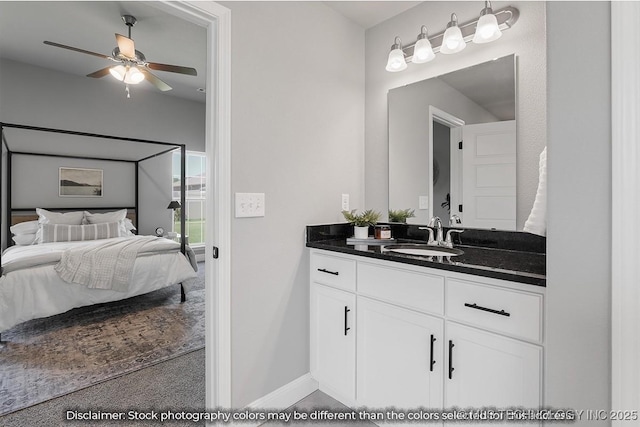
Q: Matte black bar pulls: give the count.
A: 5